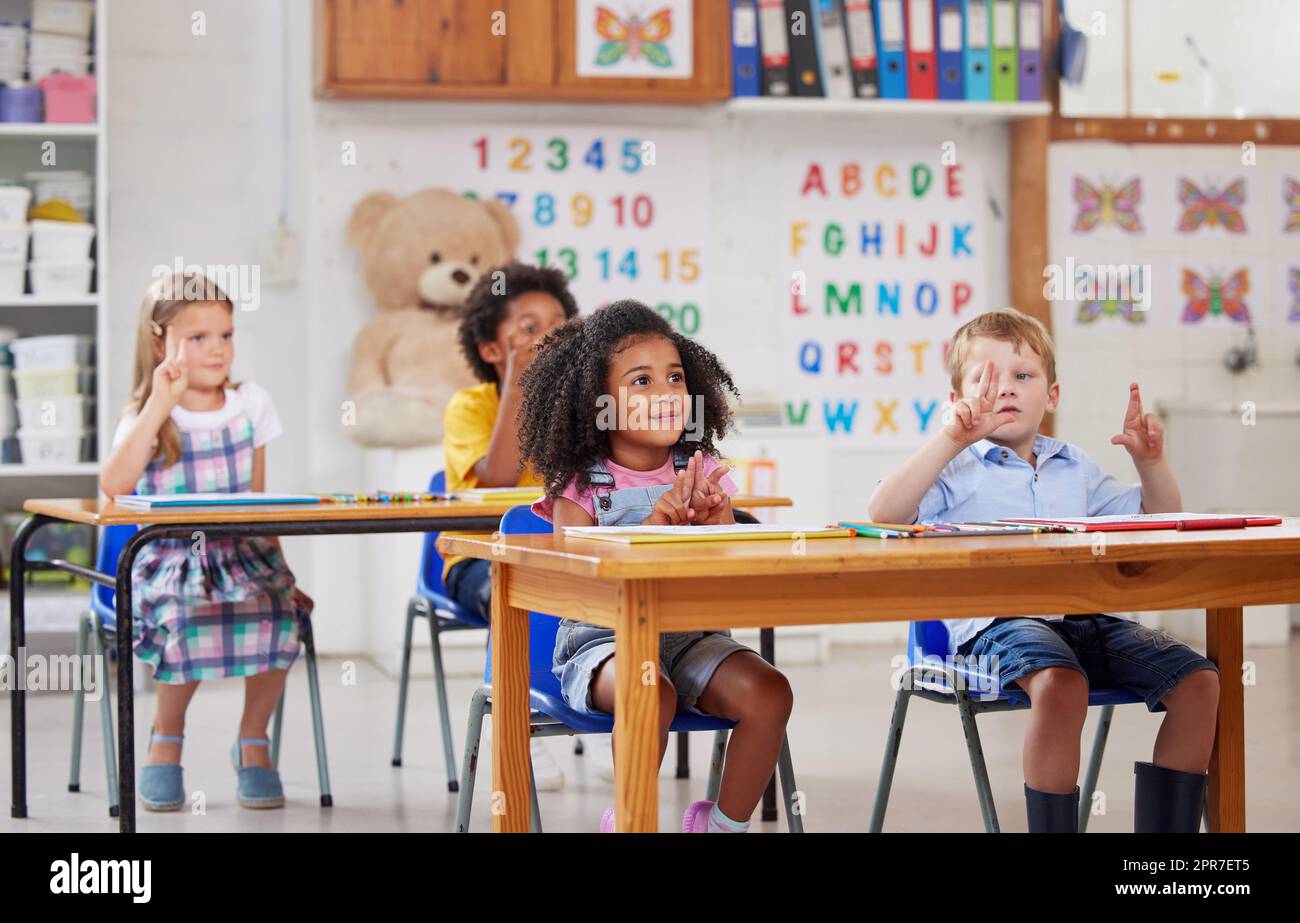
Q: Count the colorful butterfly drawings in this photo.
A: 7